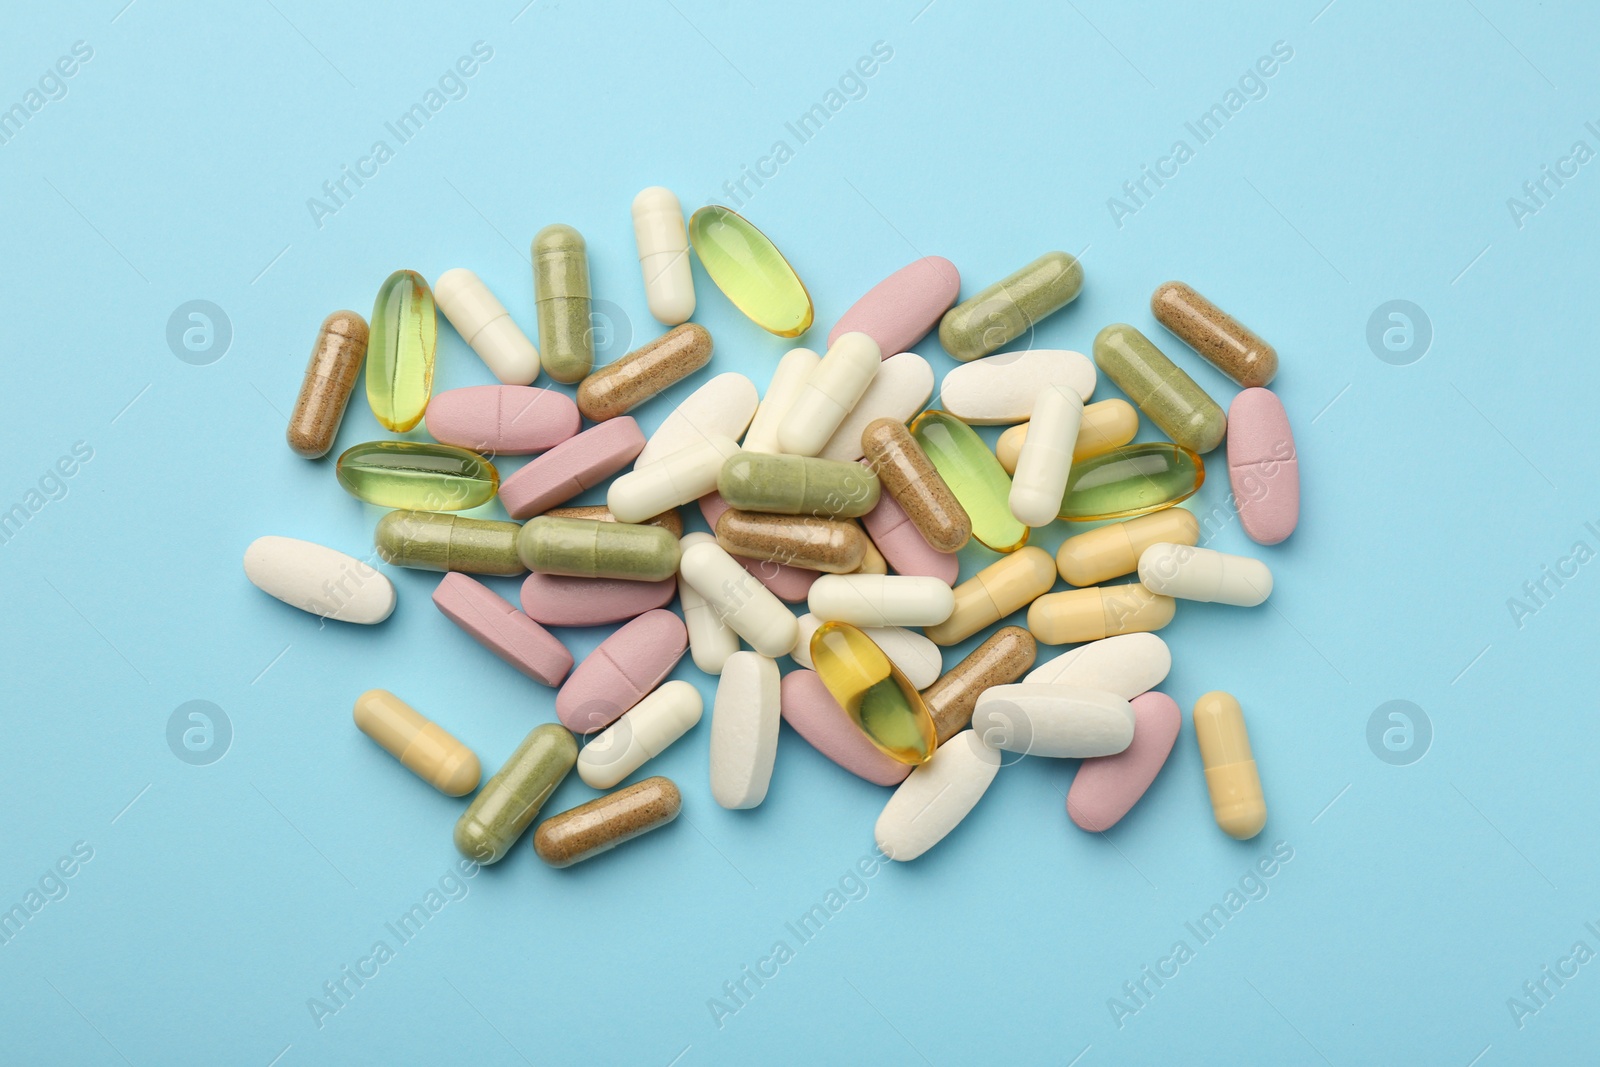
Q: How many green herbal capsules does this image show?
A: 7